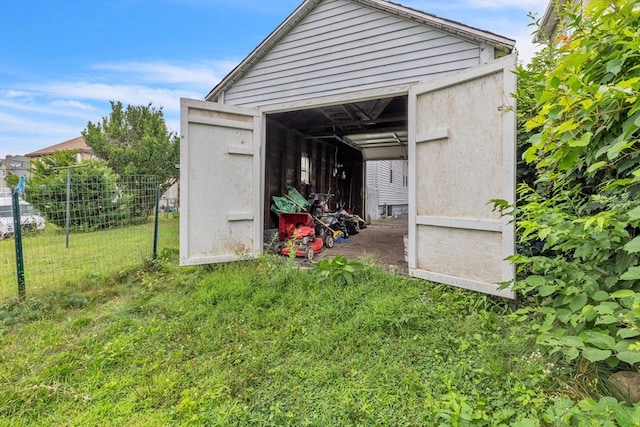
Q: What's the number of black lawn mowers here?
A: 1